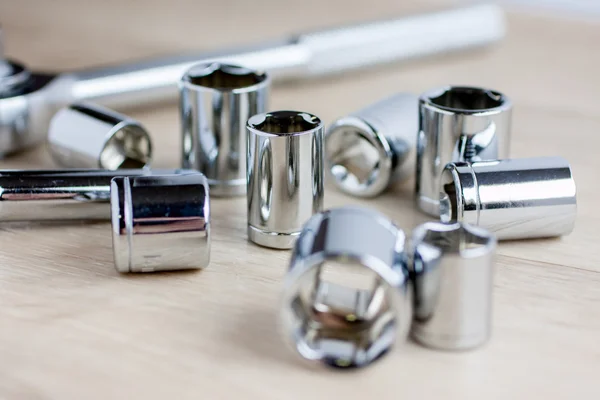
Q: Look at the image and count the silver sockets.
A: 9